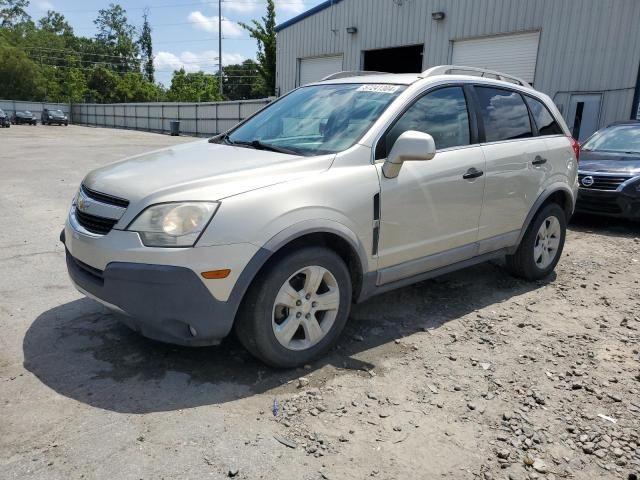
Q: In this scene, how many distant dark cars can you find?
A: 3